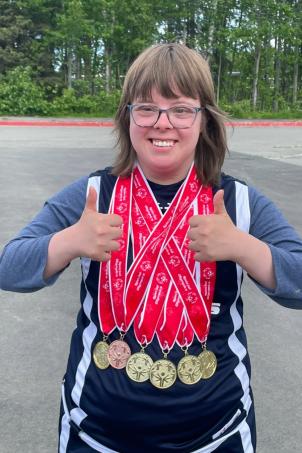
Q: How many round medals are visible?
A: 6